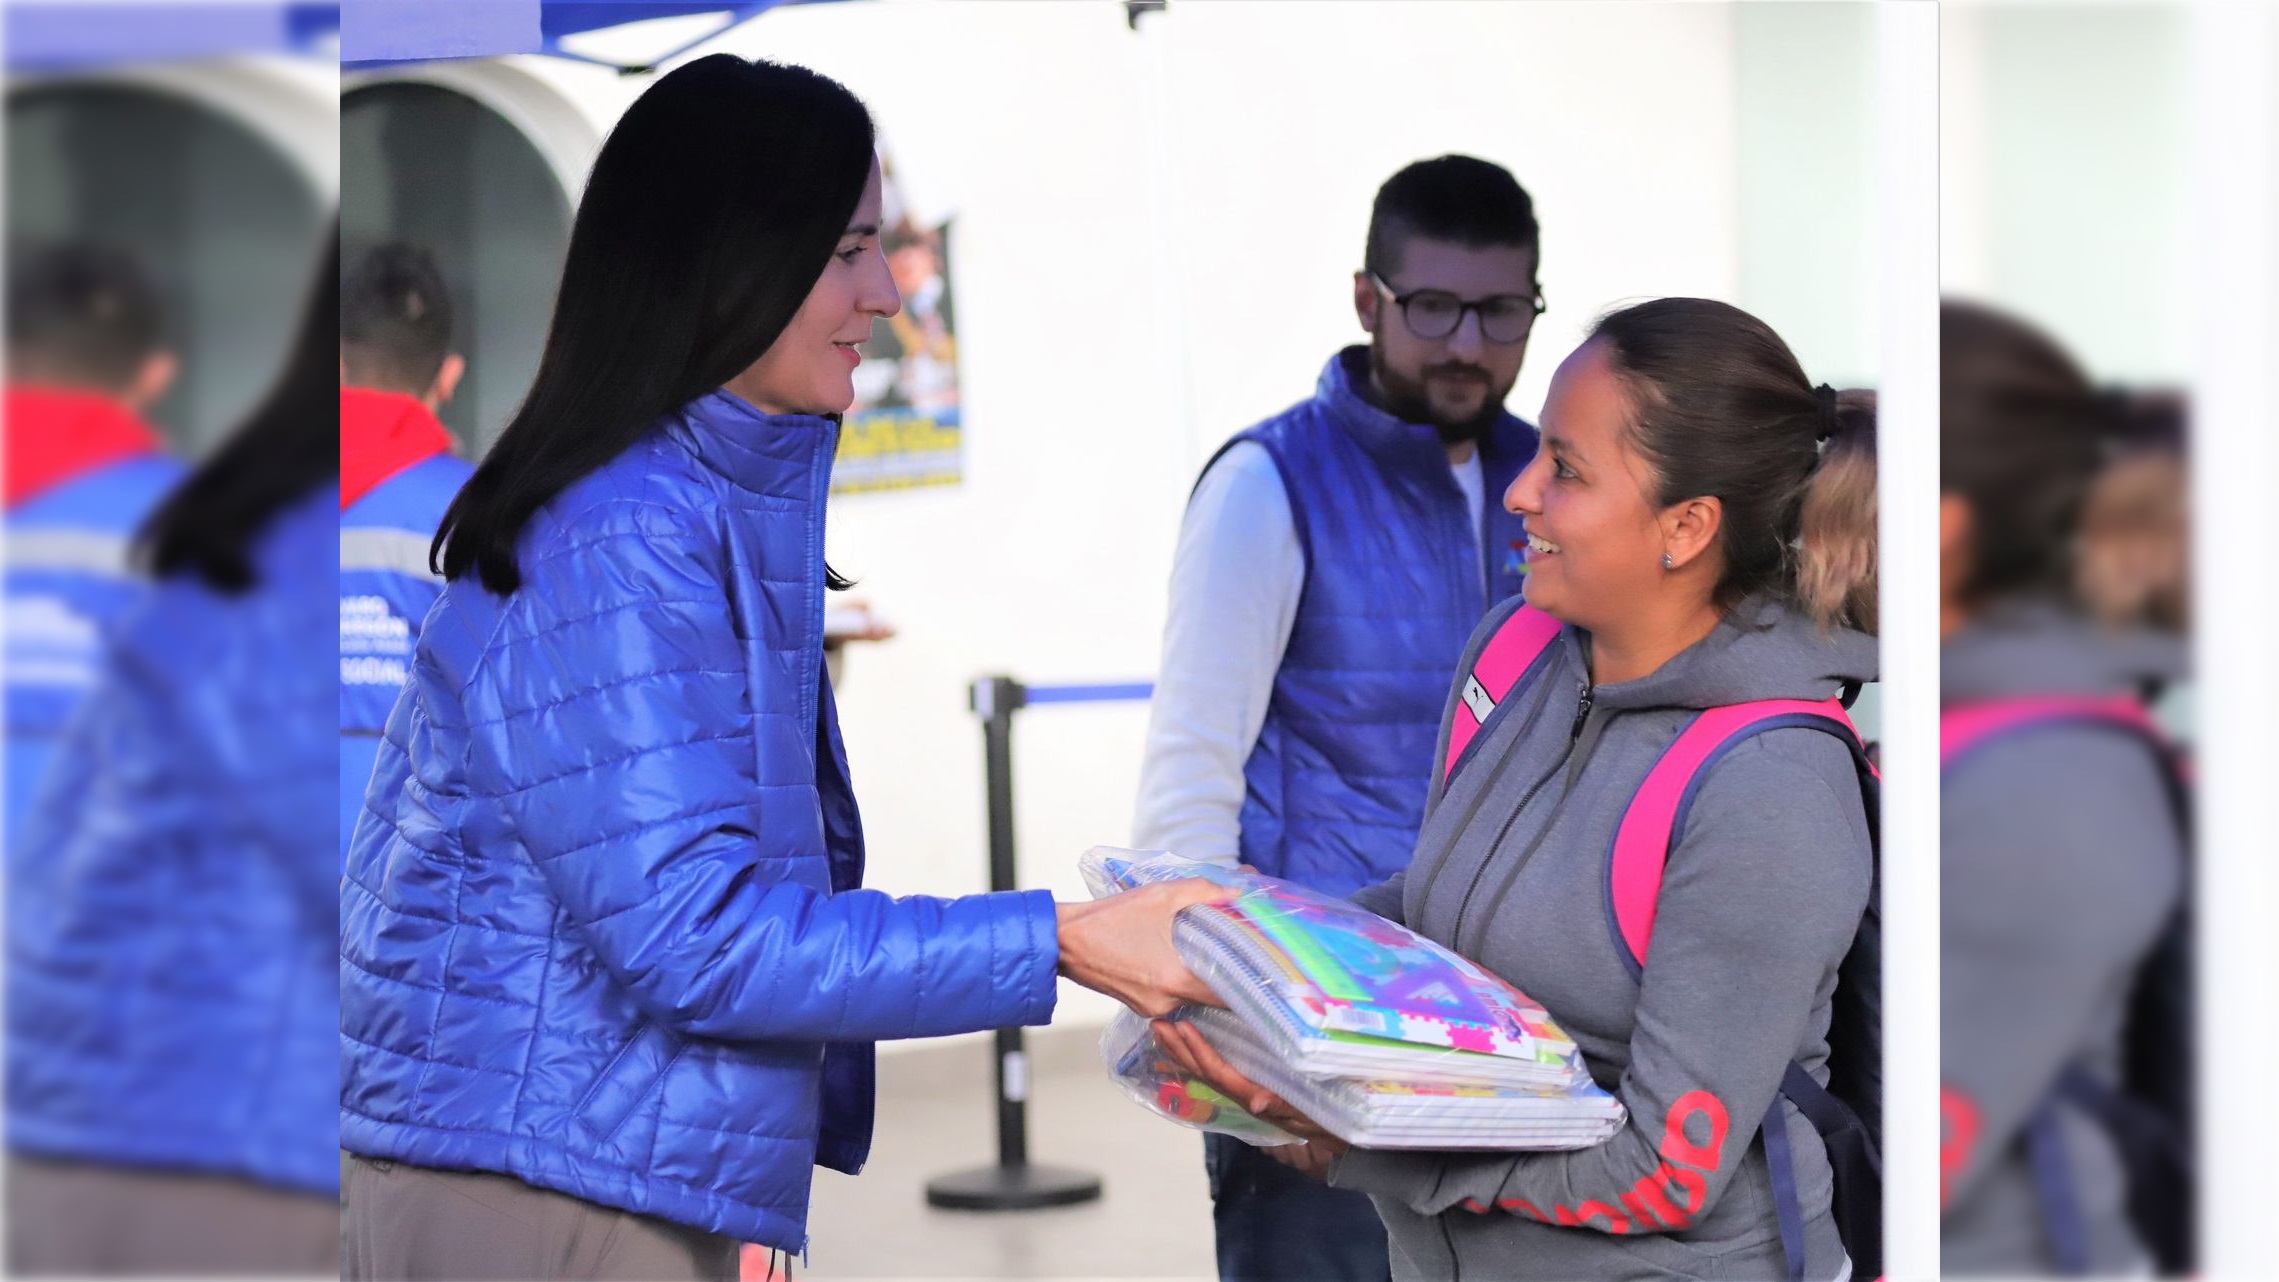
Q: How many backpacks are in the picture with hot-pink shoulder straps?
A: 1